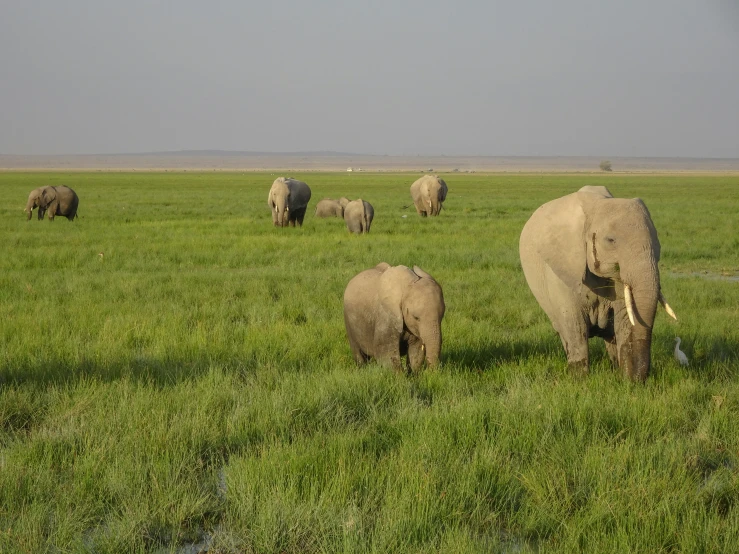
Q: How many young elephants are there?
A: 3